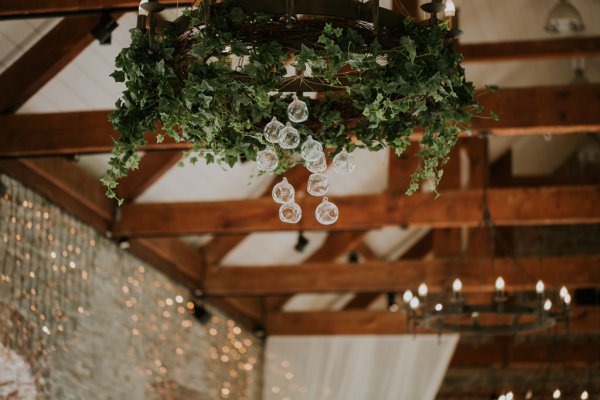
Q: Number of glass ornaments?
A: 11